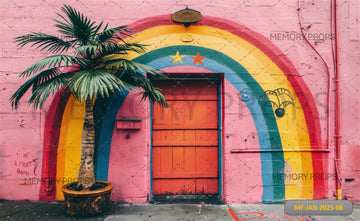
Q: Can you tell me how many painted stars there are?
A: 2